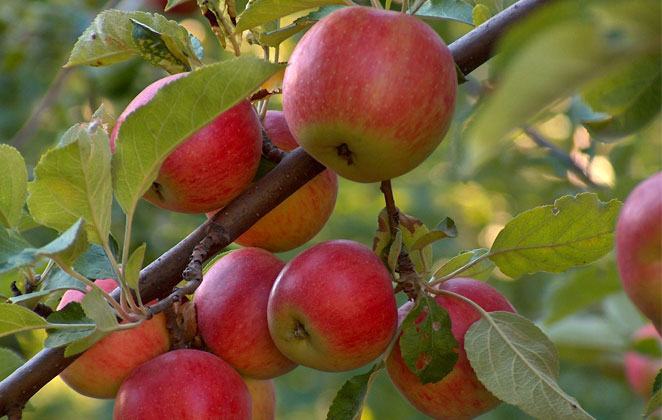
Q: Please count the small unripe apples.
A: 0